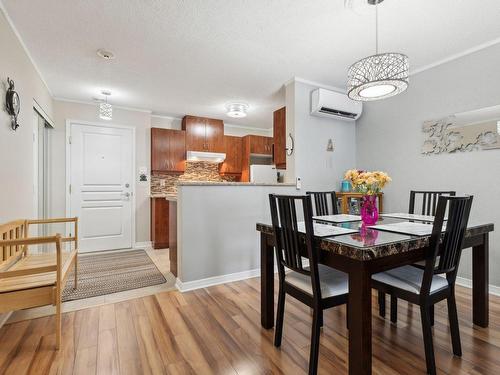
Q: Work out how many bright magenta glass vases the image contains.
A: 1